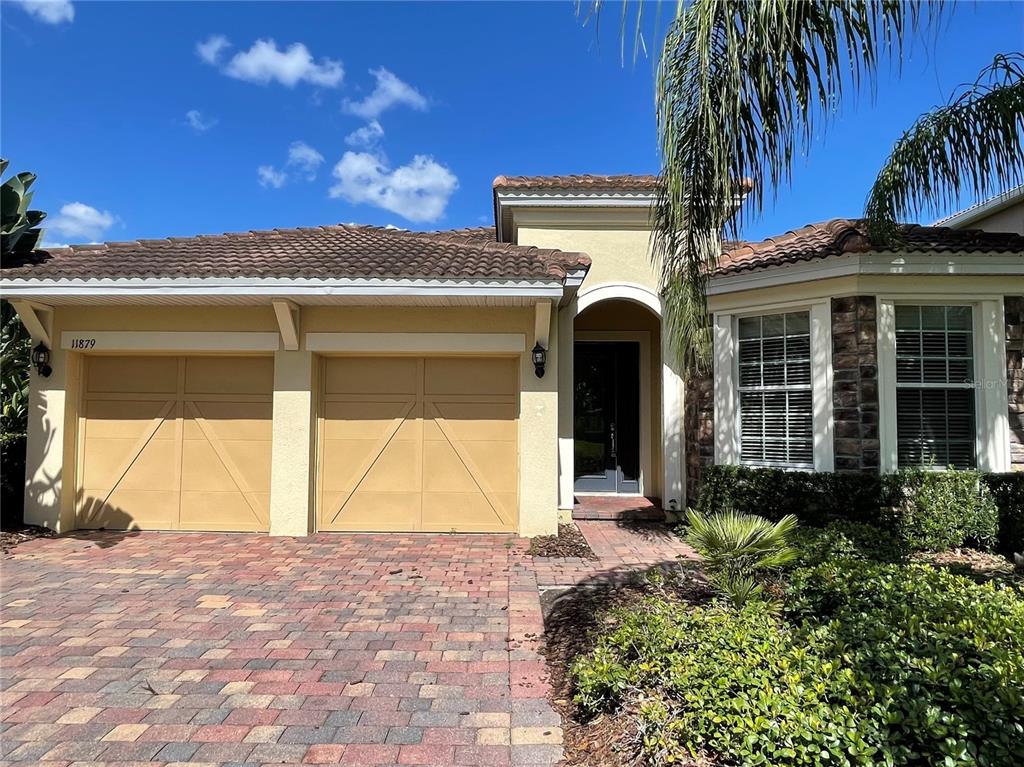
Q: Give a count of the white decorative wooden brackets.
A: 3